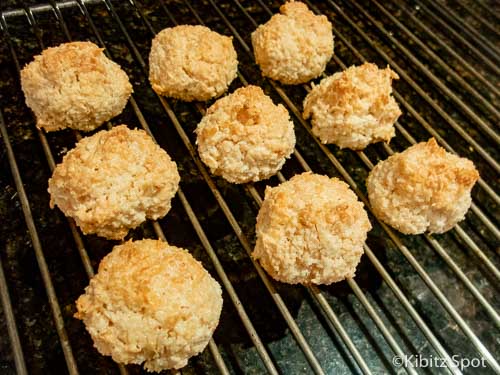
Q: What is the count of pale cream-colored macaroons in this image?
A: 9